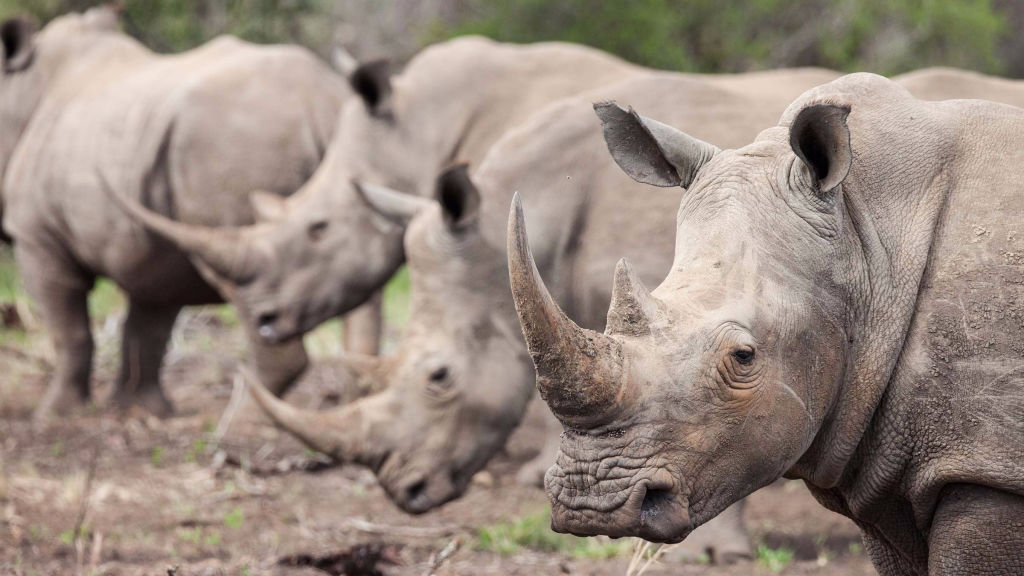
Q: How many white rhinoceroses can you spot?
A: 4